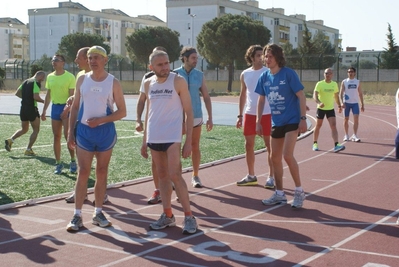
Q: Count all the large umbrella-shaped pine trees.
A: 3